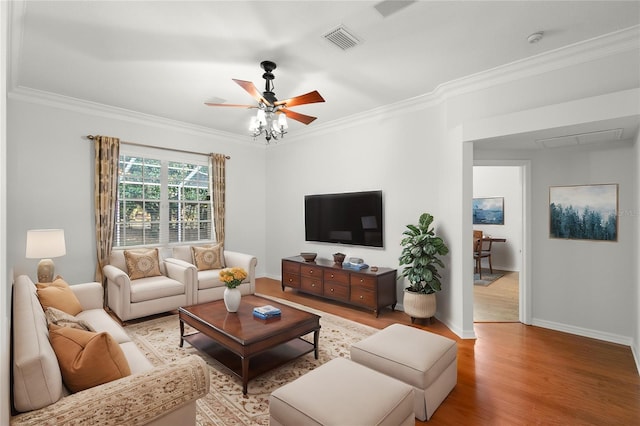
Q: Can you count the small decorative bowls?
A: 2